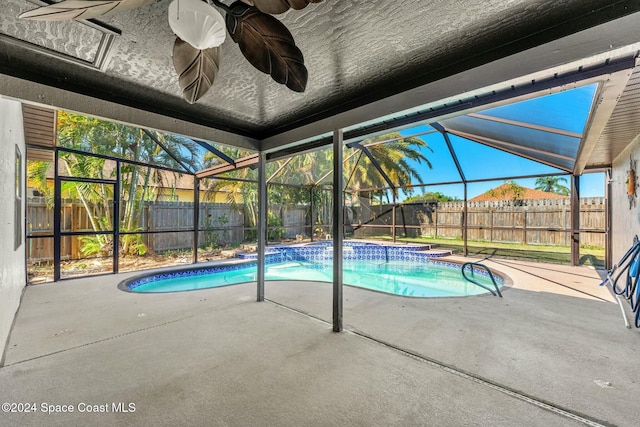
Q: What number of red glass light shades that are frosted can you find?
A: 0